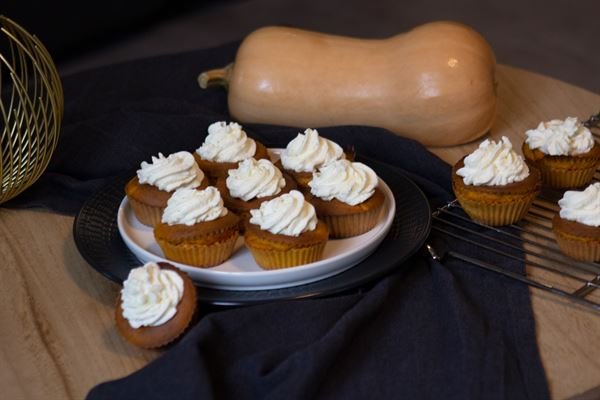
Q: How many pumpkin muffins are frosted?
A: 11